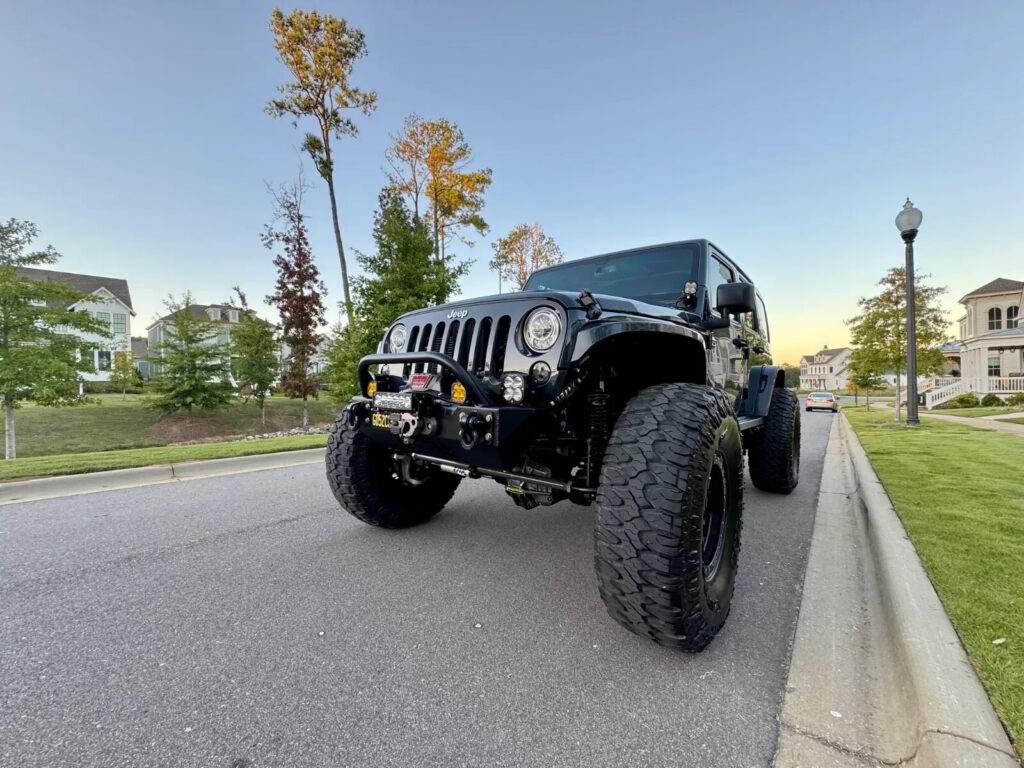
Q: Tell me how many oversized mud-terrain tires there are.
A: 3